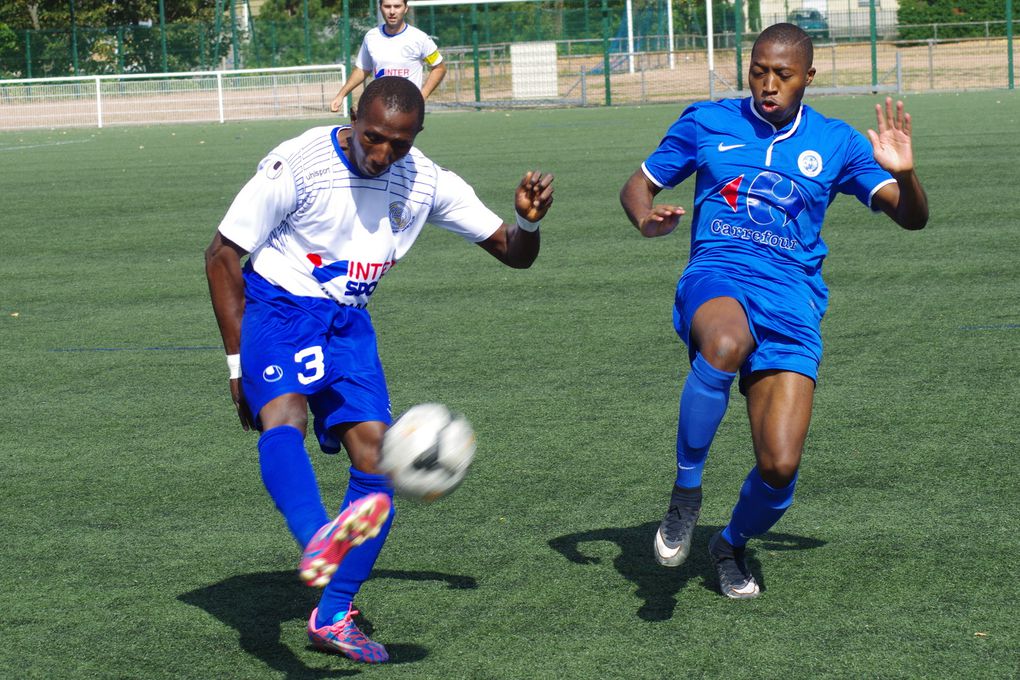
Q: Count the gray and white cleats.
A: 2